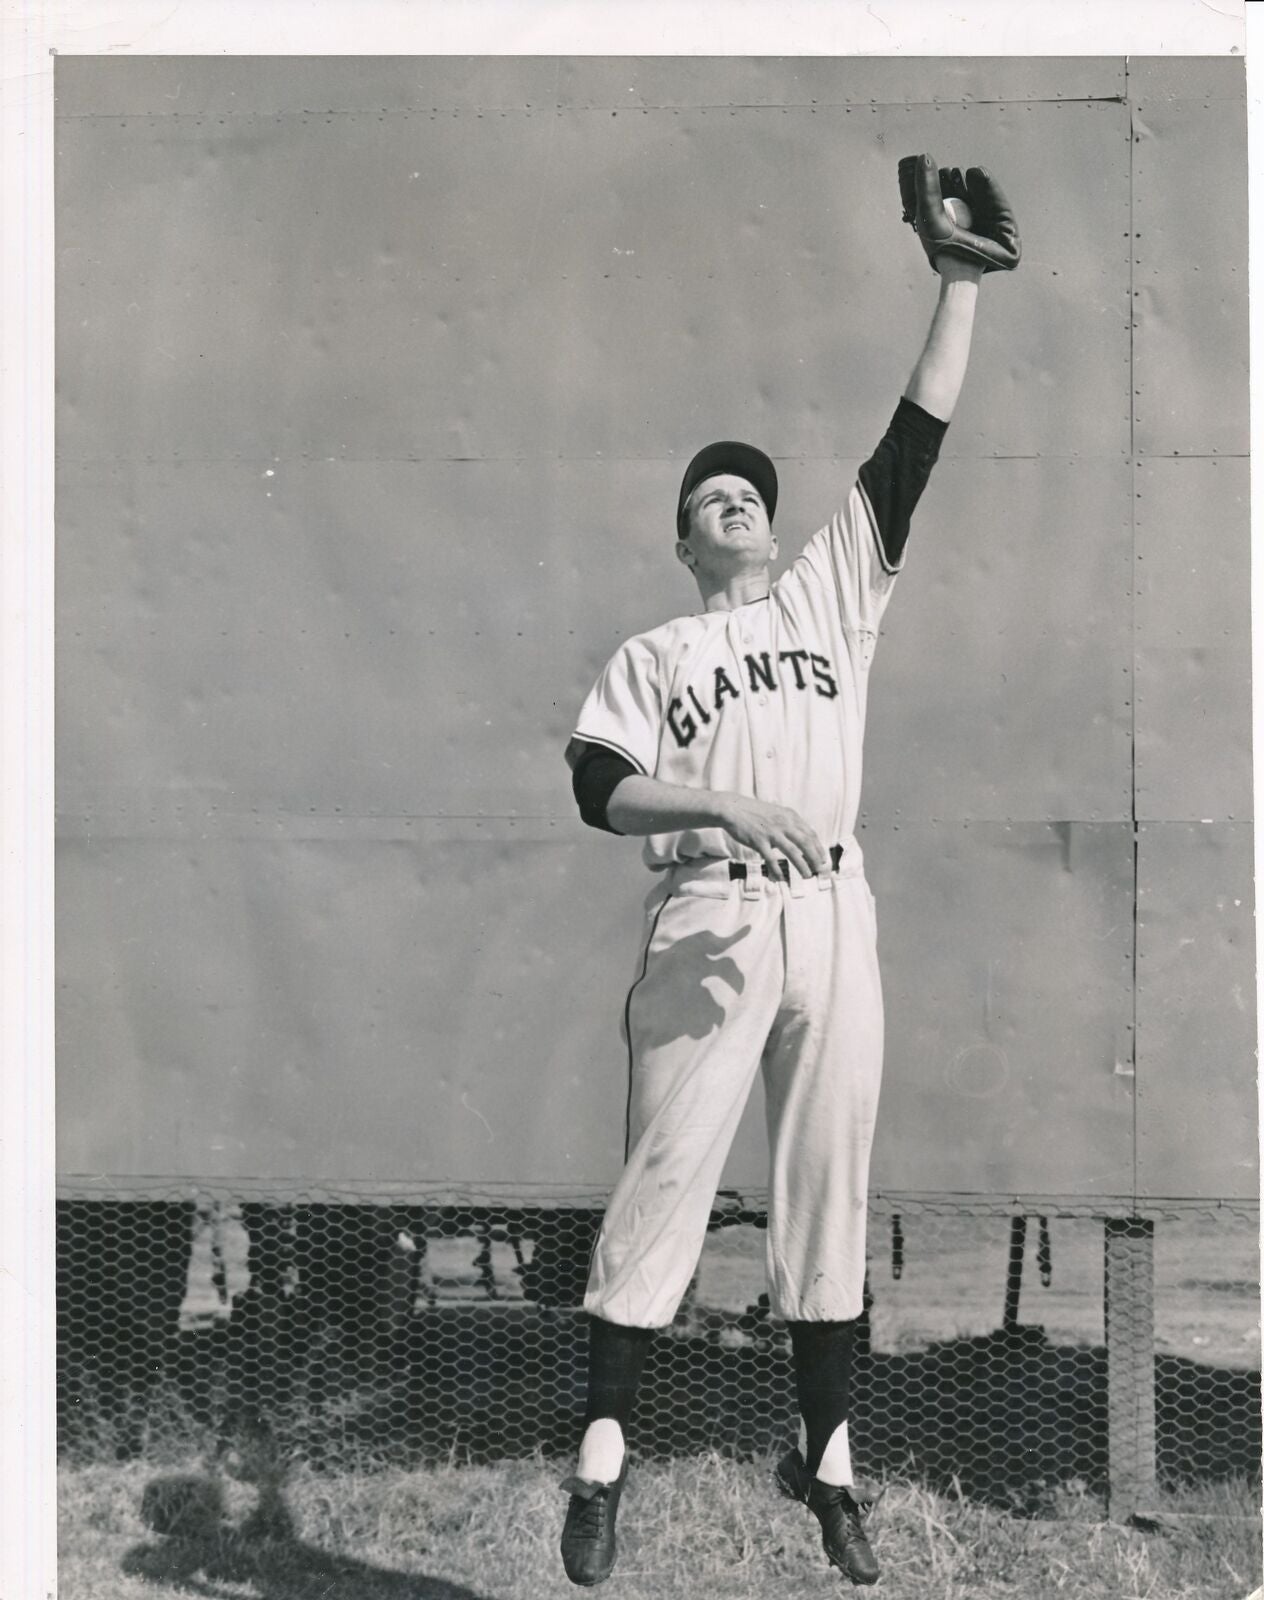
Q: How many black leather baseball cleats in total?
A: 2